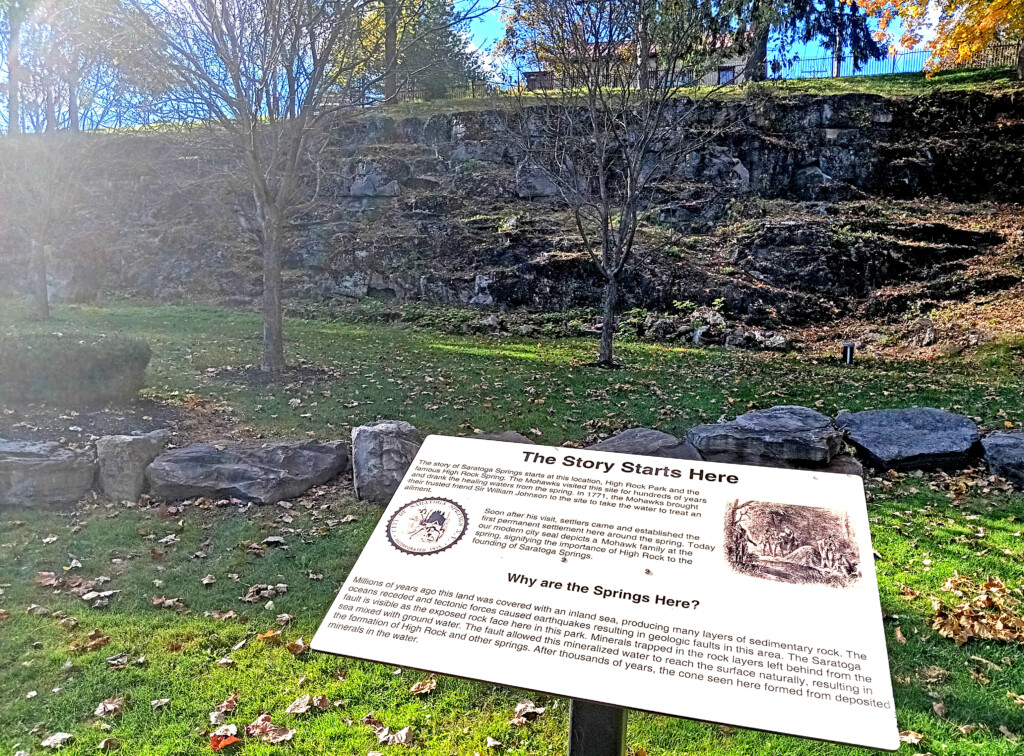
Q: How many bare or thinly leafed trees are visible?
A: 3